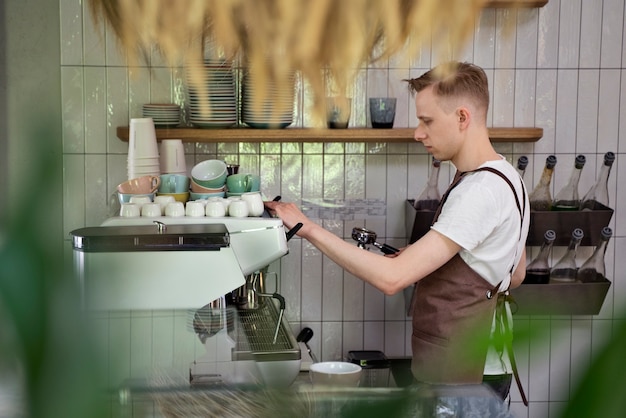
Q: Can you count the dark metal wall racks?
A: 2